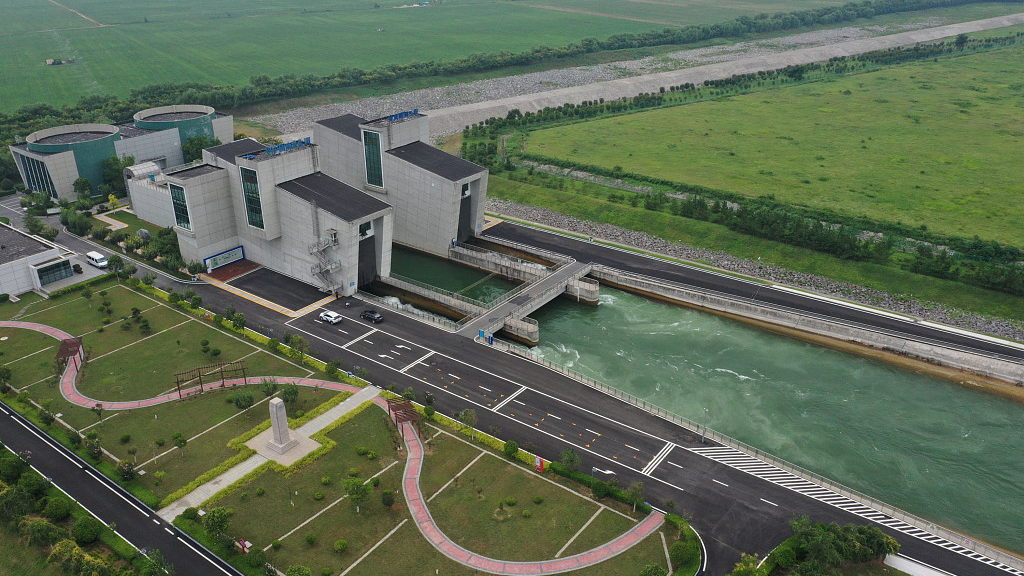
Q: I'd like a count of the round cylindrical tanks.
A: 2